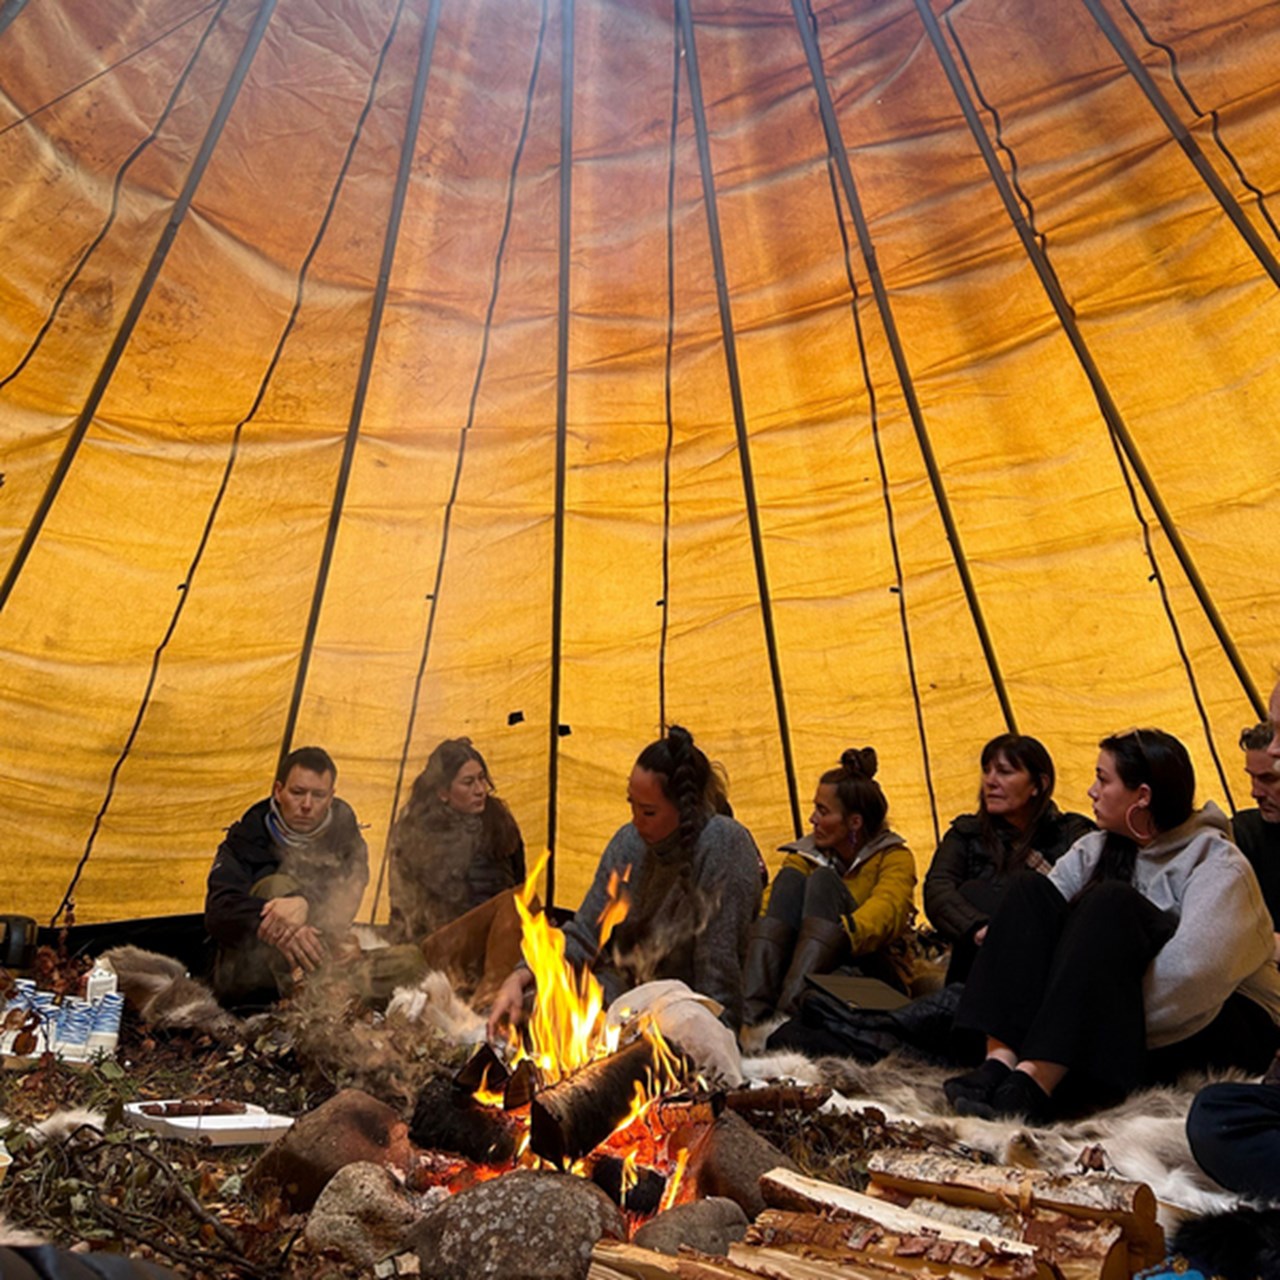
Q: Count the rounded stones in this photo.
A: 5